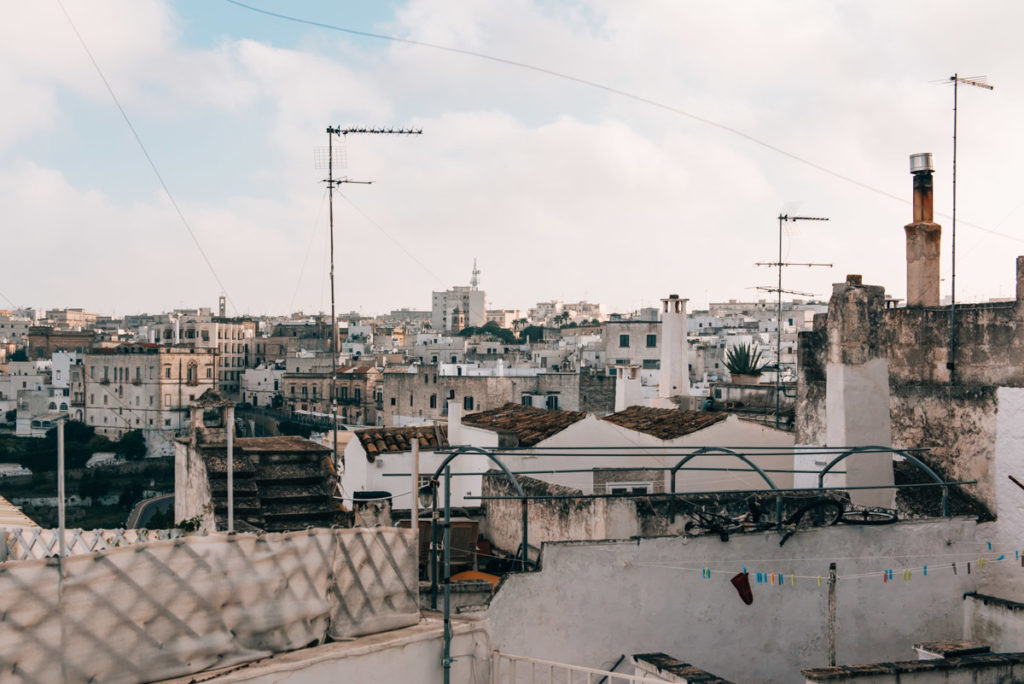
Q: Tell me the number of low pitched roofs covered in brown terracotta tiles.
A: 3